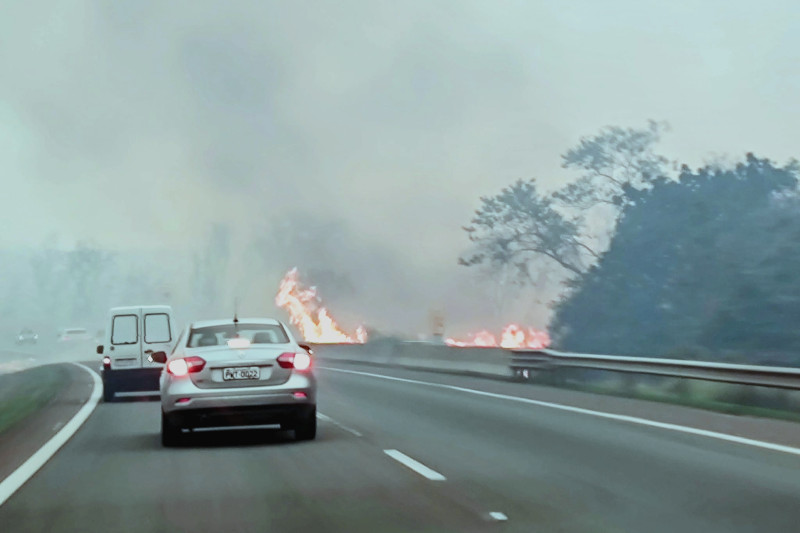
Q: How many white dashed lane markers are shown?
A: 3